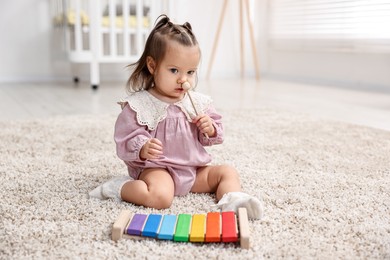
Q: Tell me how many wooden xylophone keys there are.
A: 7